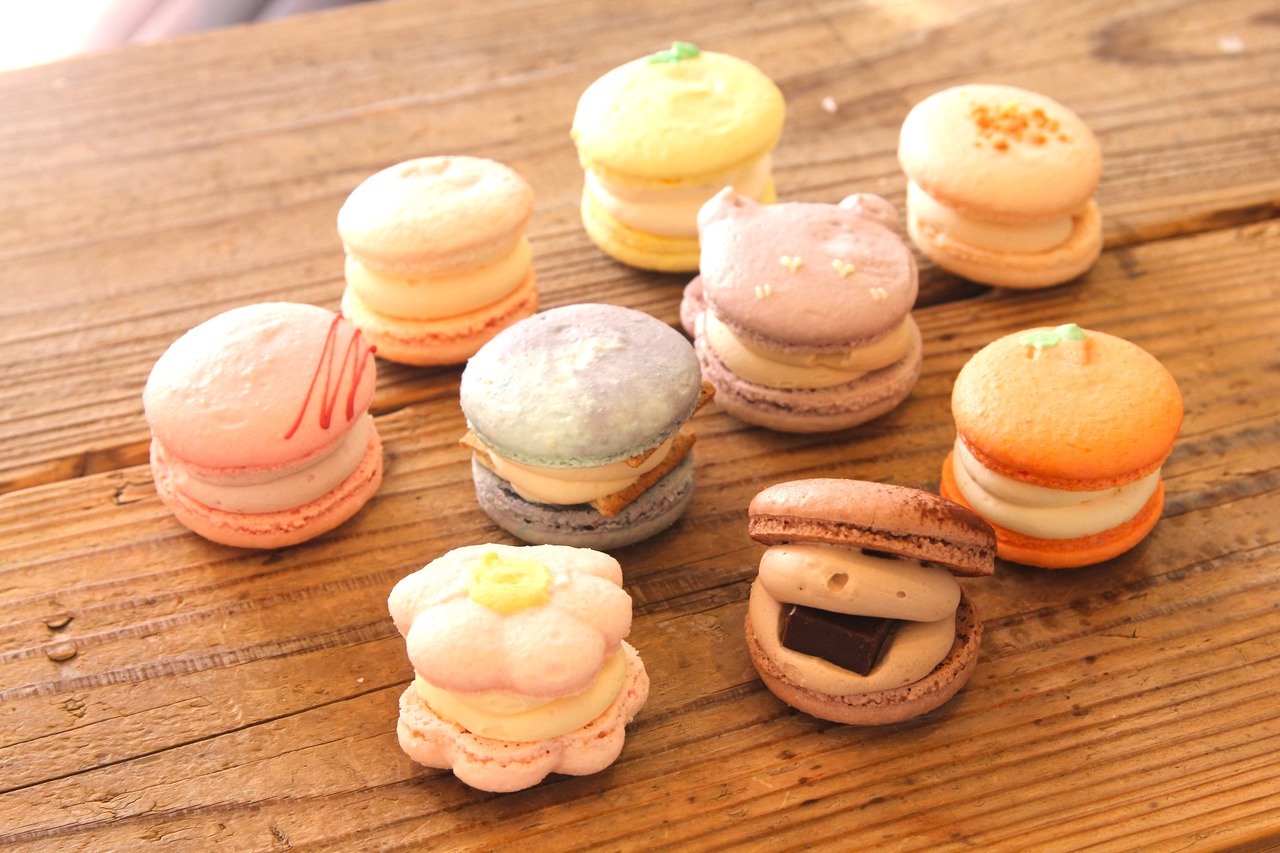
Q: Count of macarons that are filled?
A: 9